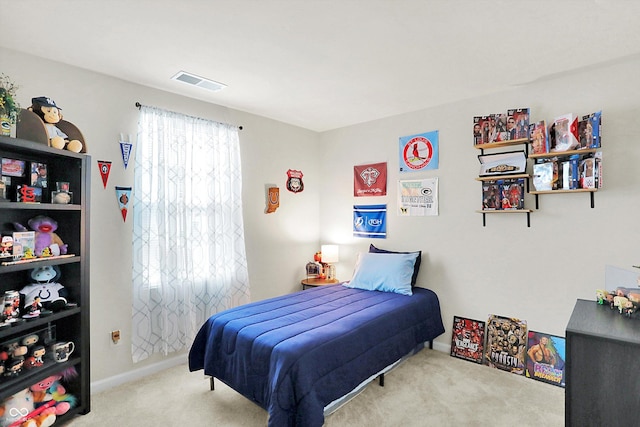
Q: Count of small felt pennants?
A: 3